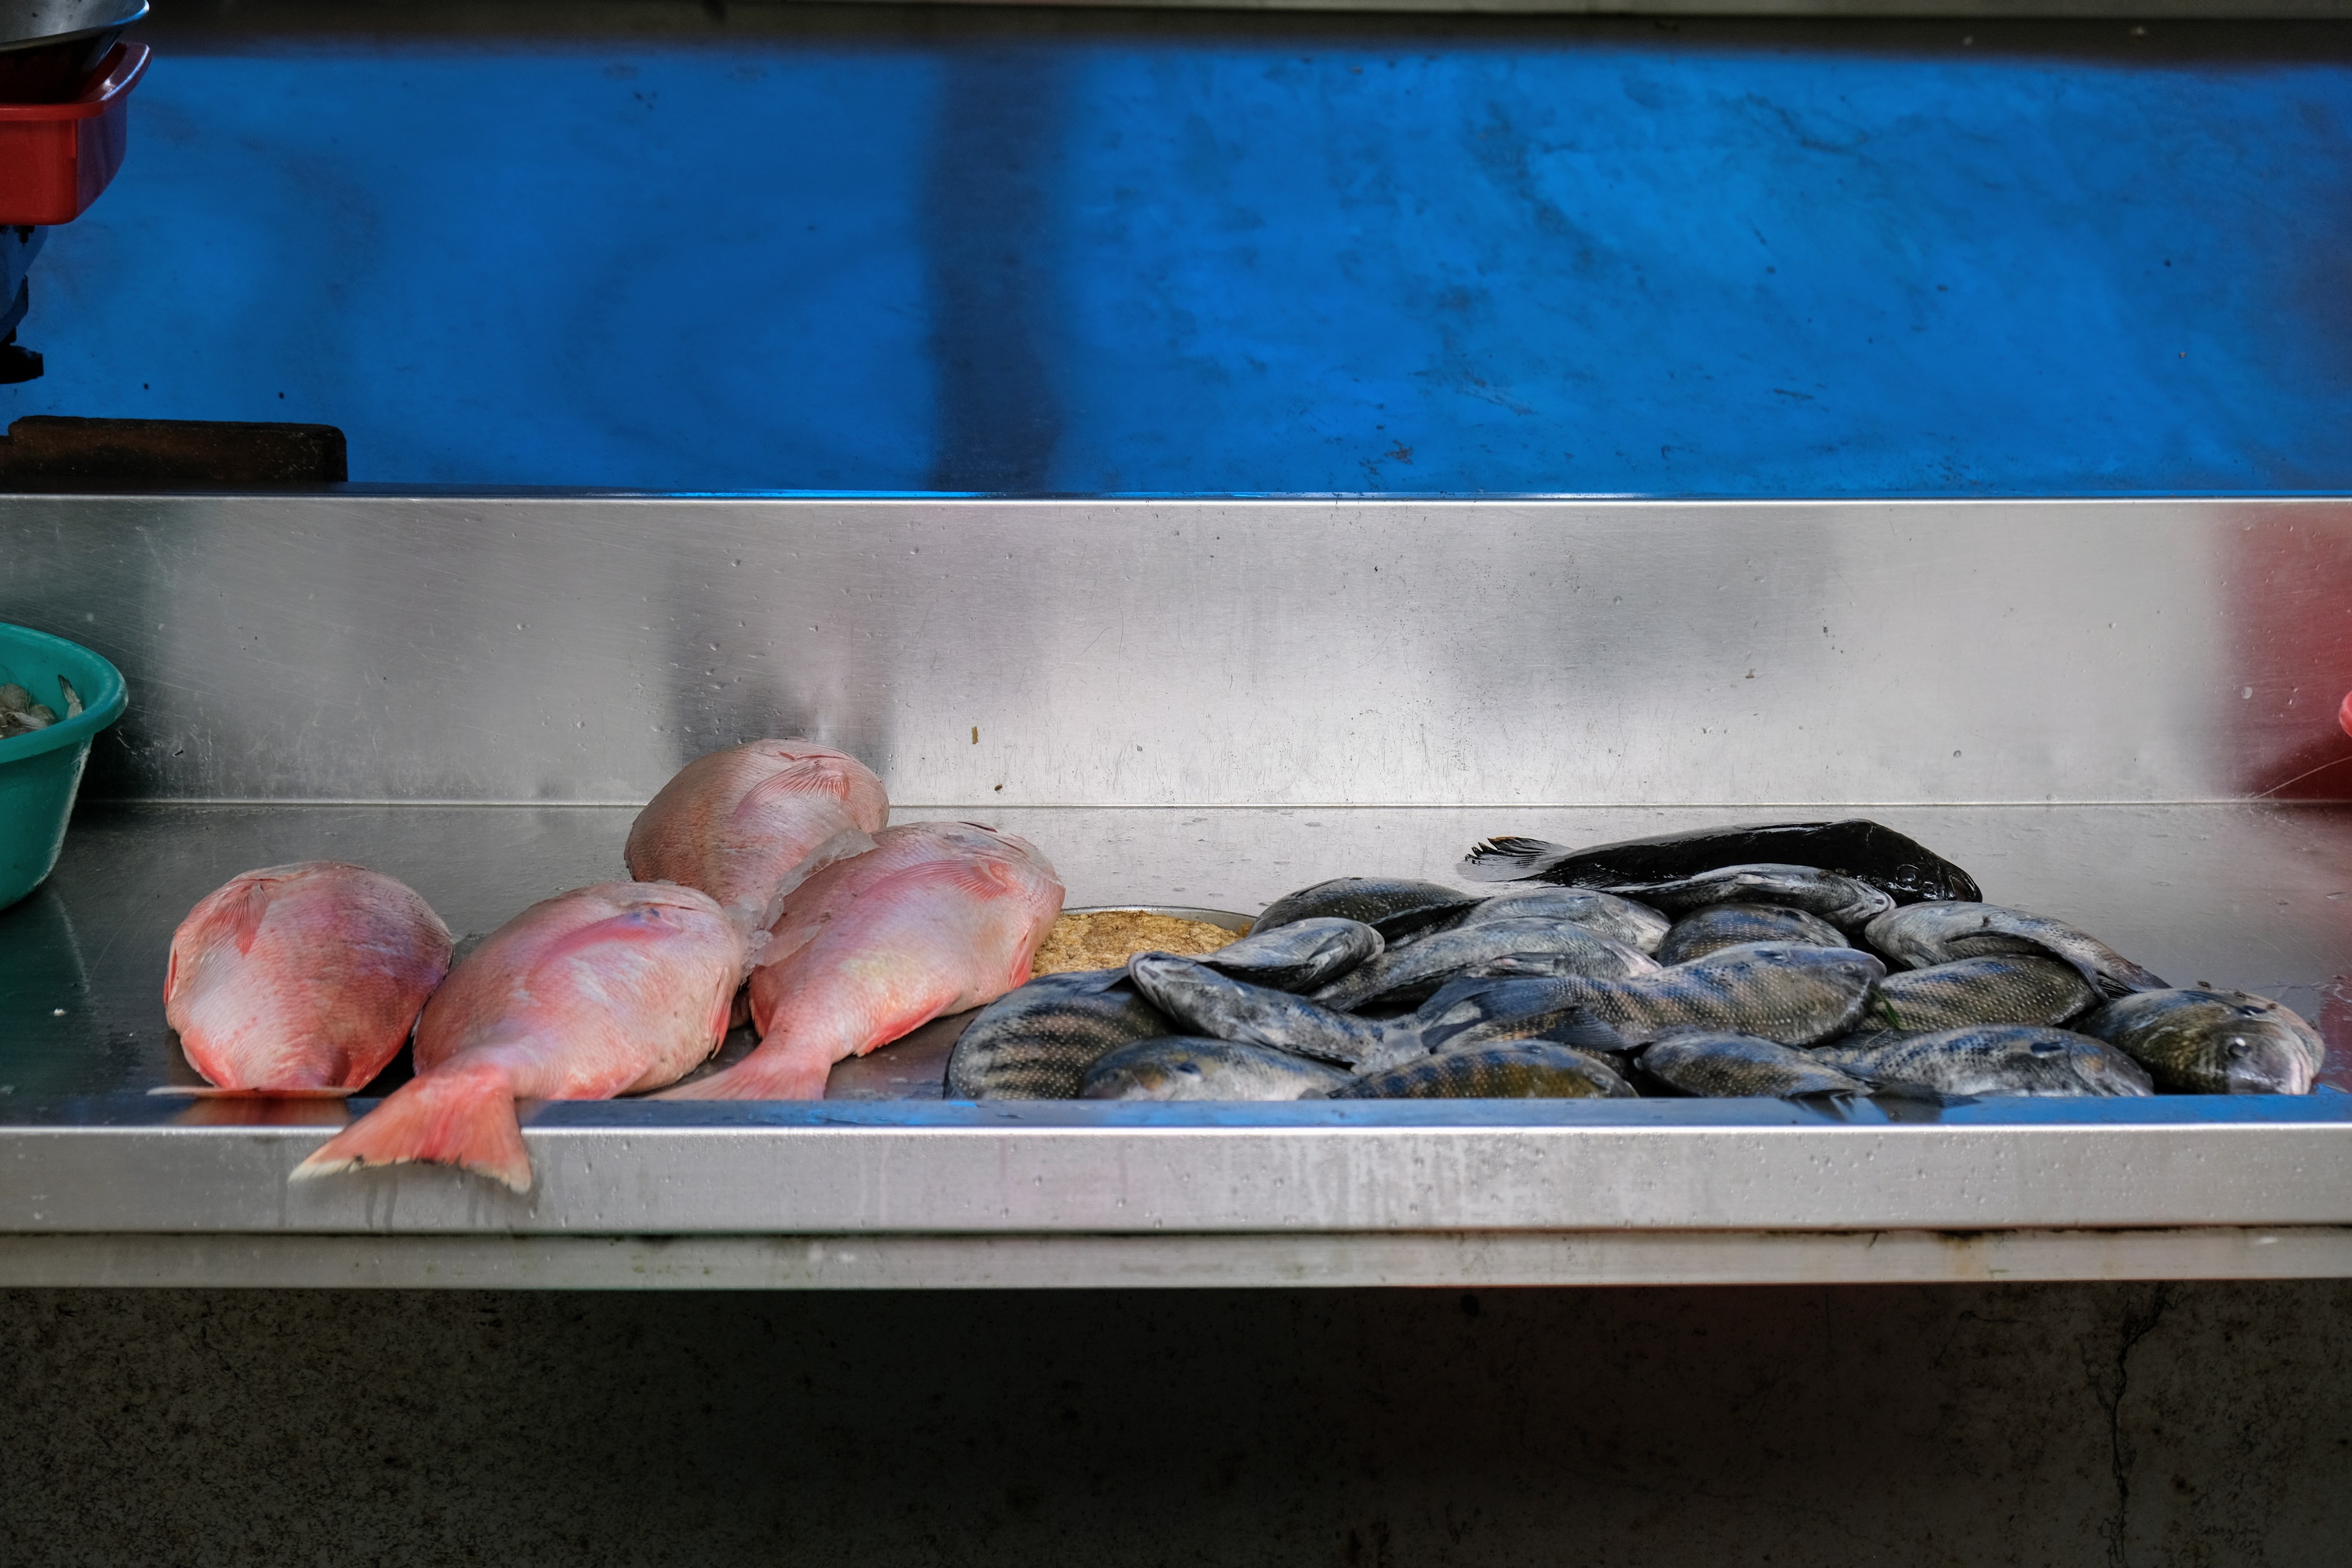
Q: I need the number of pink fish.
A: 4